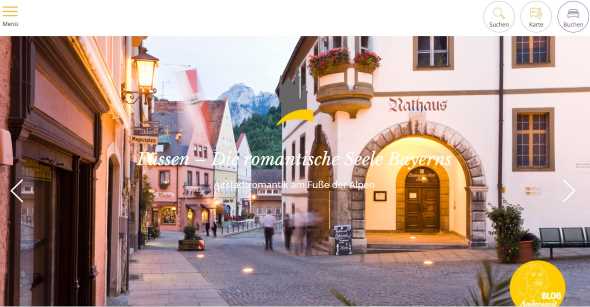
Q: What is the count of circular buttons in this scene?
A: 4